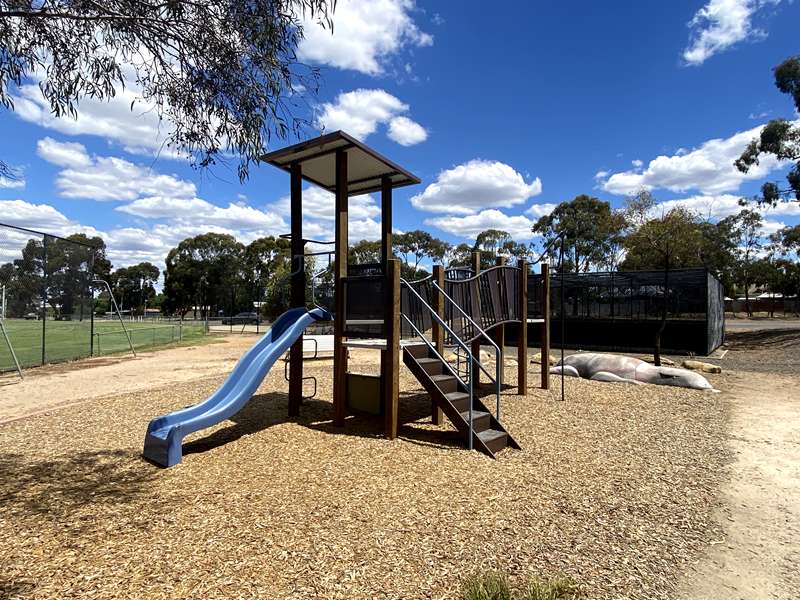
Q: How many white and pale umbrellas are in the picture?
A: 0